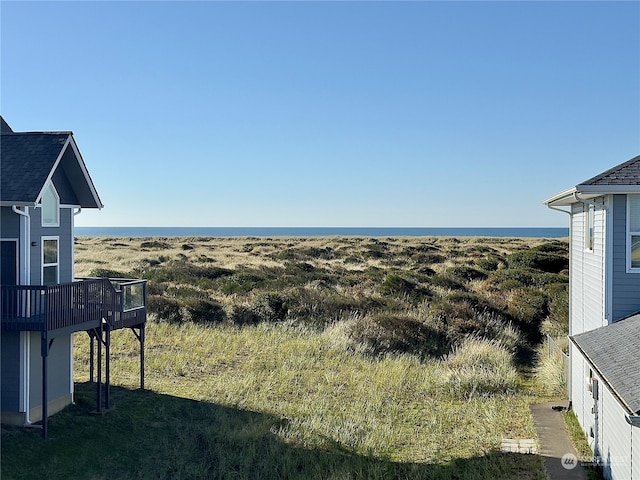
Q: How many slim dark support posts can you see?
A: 5